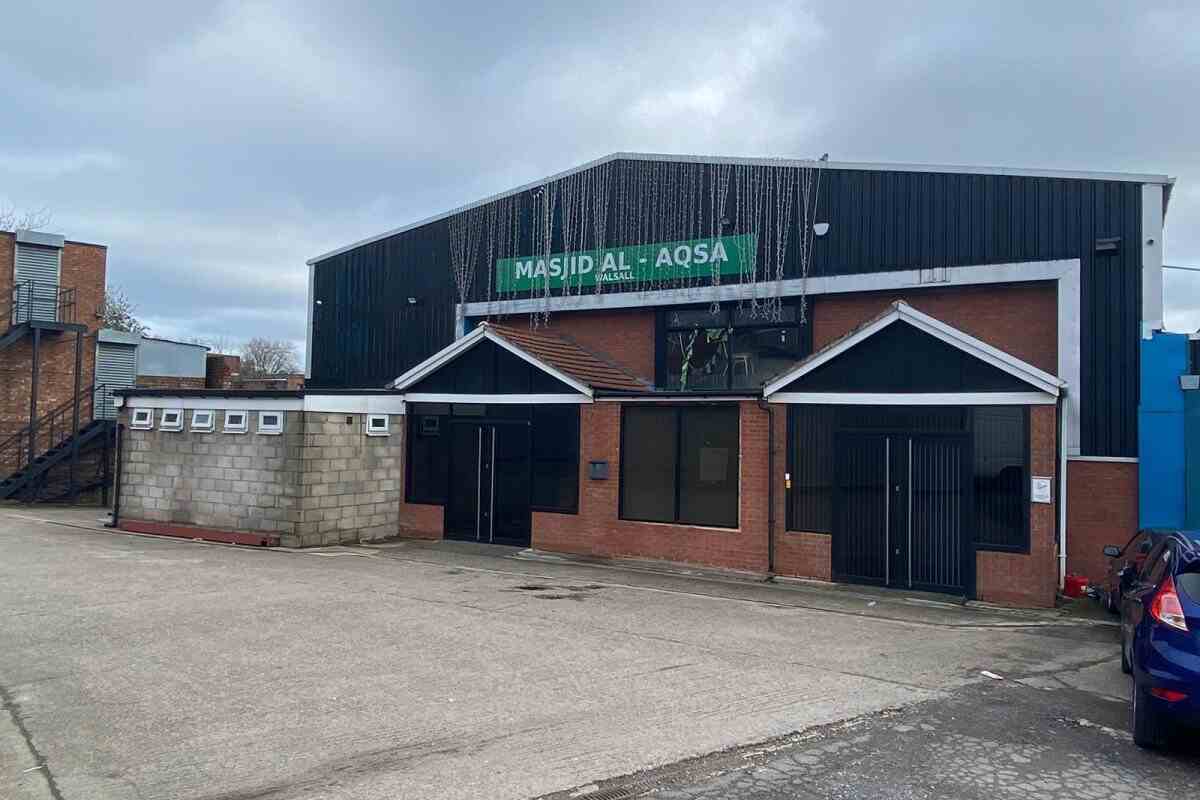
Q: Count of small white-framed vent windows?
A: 6